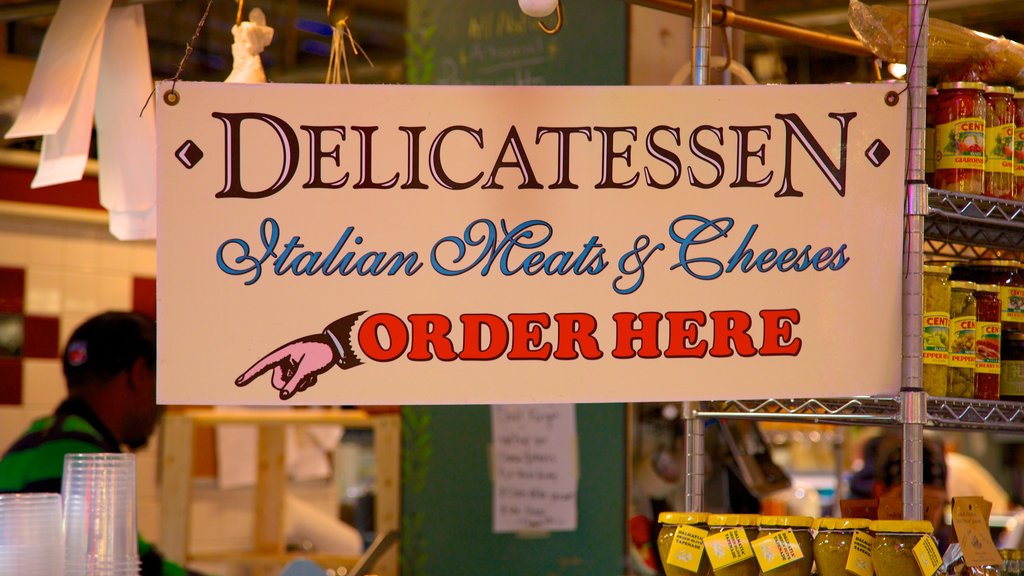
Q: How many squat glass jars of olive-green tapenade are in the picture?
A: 5